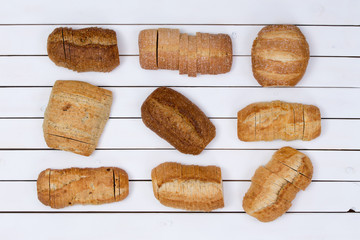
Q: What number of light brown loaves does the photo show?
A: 7